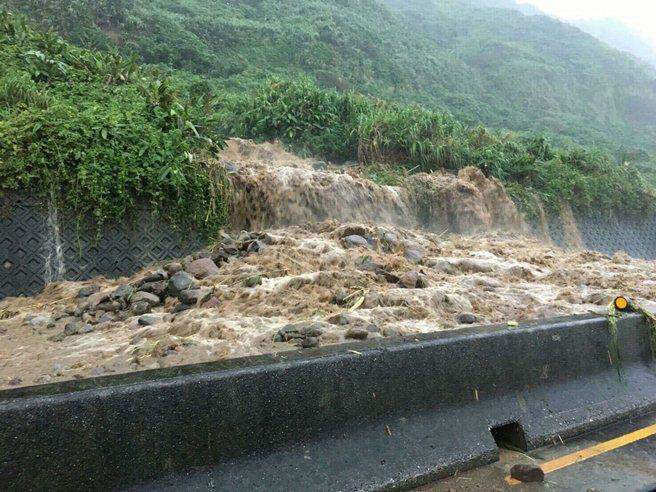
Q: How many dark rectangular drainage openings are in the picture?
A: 1